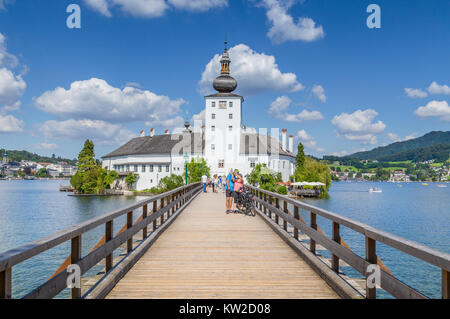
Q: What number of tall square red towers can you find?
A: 0